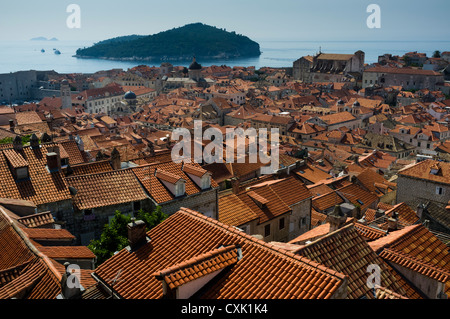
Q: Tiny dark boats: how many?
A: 3